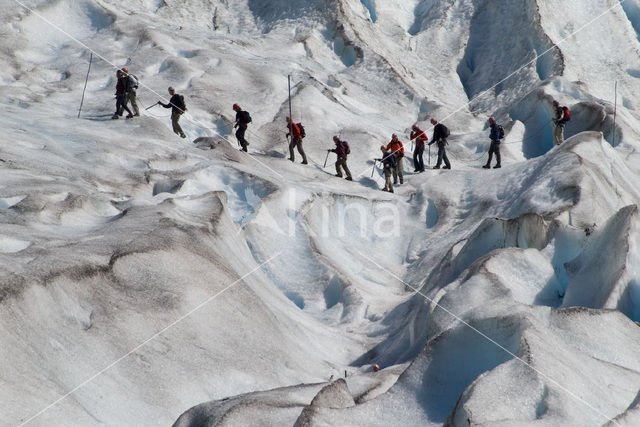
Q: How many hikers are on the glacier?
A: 12